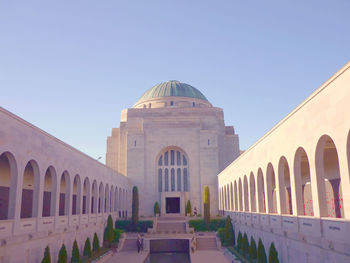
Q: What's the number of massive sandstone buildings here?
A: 1